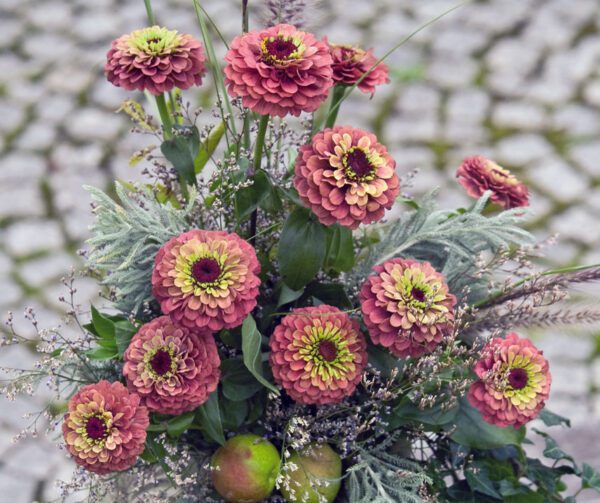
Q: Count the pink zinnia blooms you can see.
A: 11